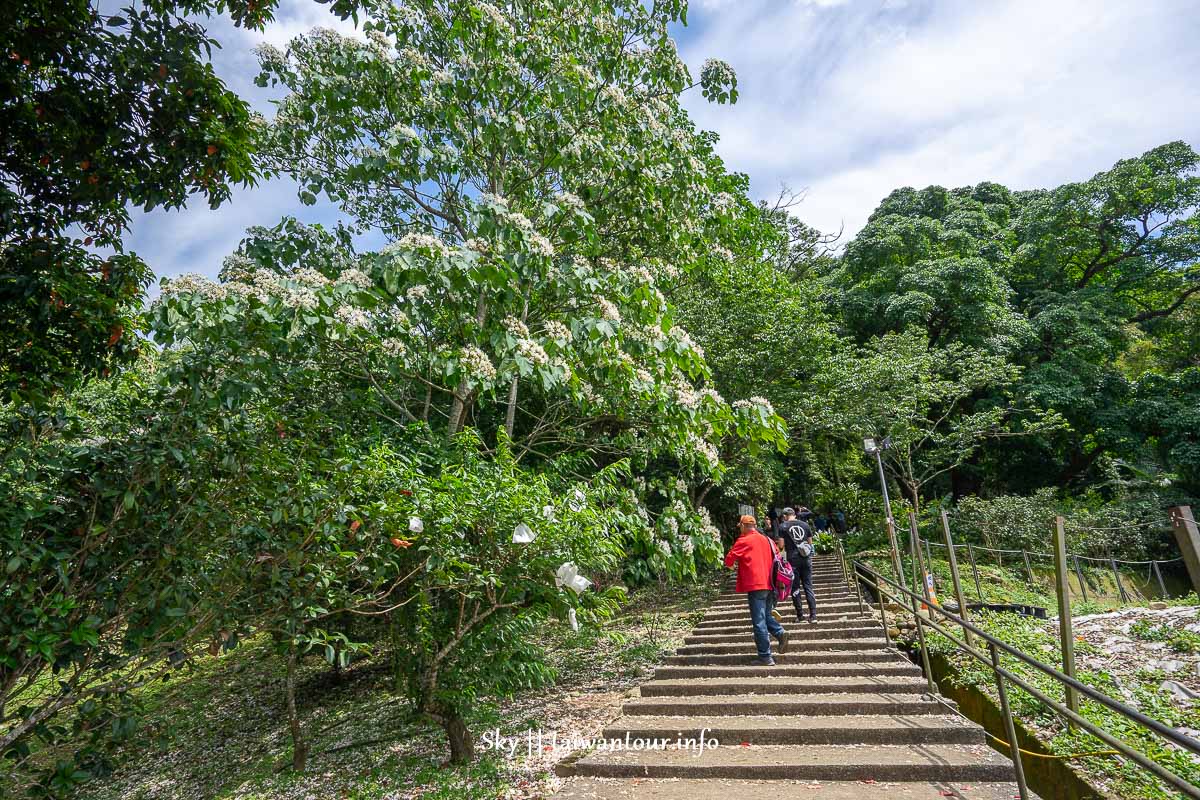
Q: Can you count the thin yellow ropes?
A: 1